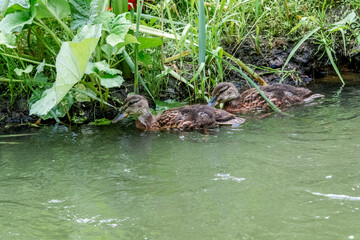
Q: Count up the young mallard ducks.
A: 2